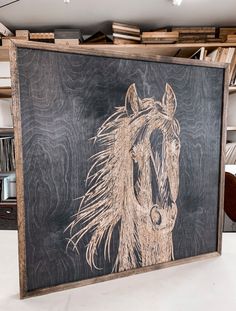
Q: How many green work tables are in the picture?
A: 0